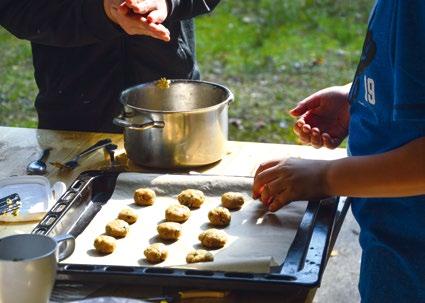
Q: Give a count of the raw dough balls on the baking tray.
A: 12